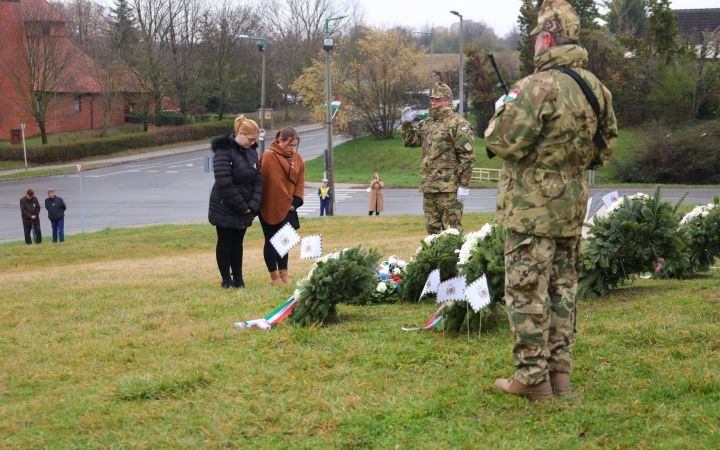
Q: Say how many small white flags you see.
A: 6